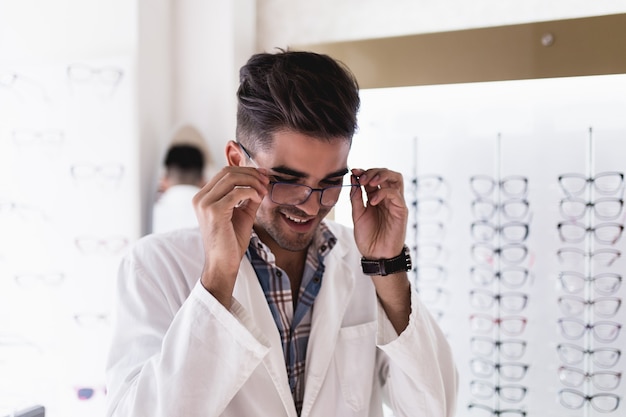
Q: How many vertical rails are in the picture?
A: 3